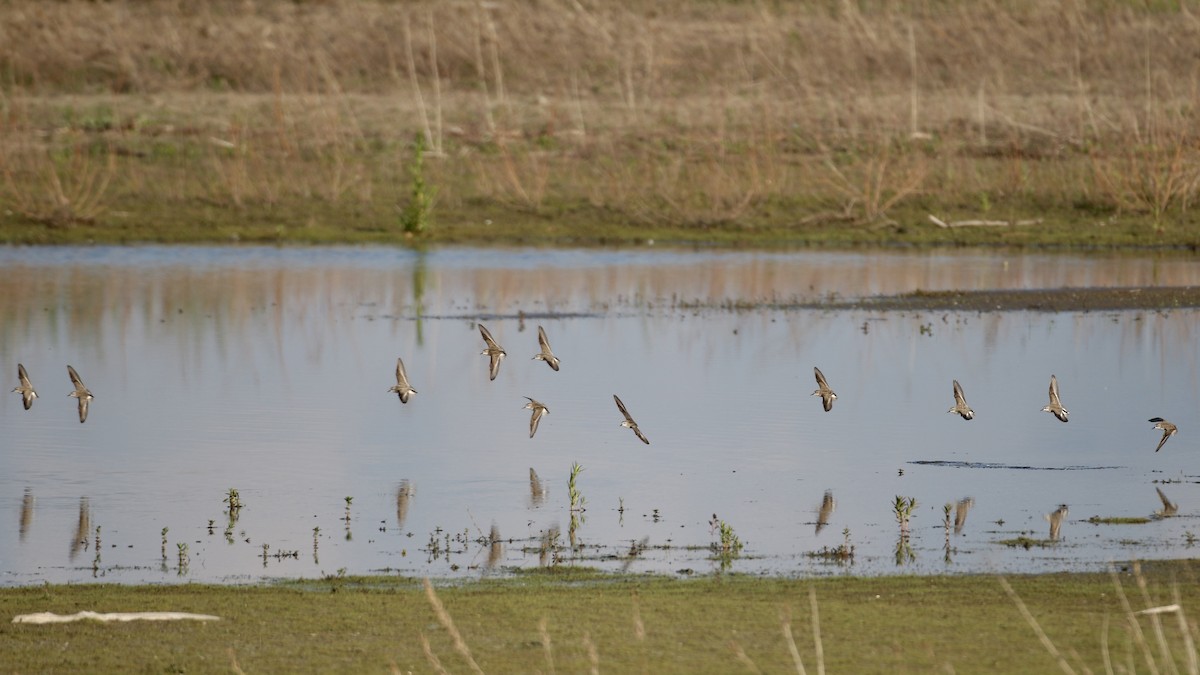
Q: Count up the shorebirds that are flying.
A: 11